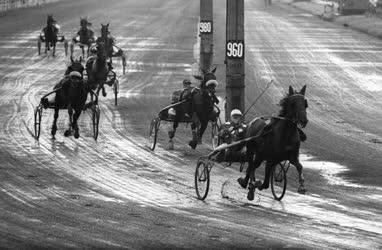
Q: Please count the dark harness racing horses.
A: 7